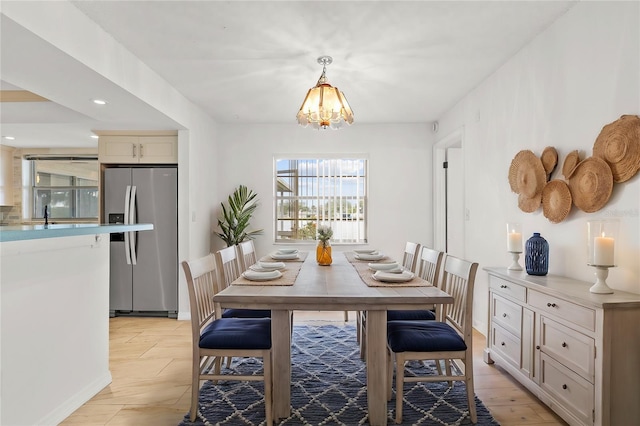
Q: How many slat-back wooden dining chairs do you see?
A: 6